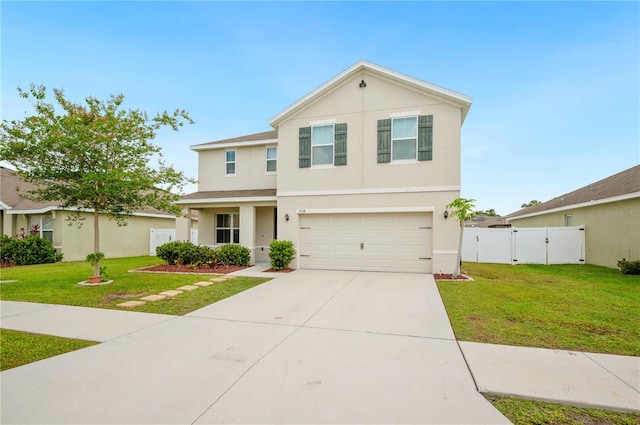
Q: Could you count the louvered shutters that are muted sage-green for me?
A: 4